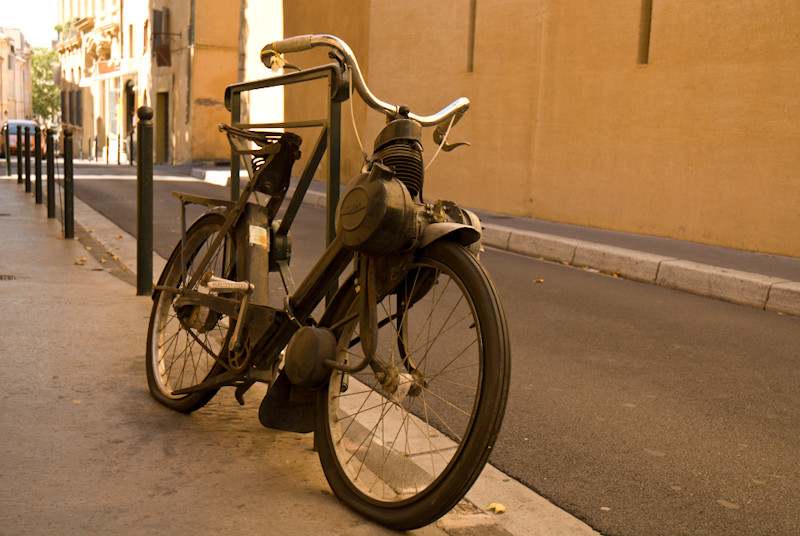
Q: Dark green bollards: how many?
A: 7